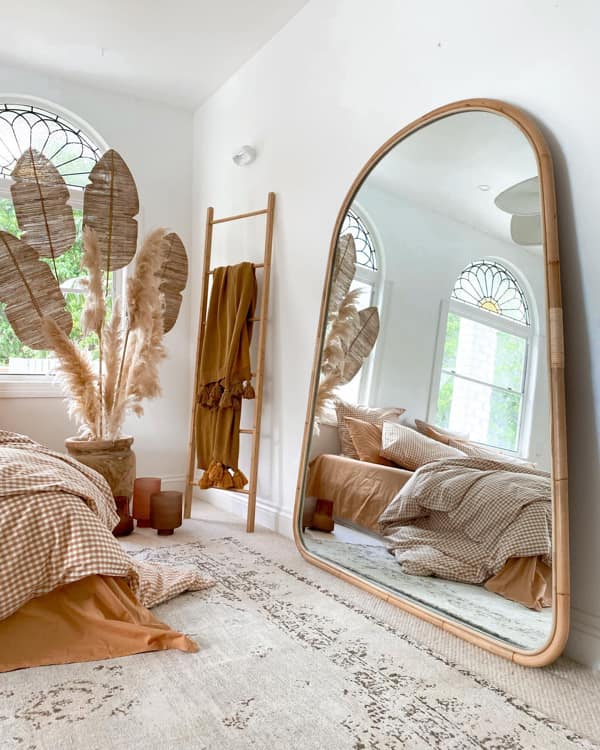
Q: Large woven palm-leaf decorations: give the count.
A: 4